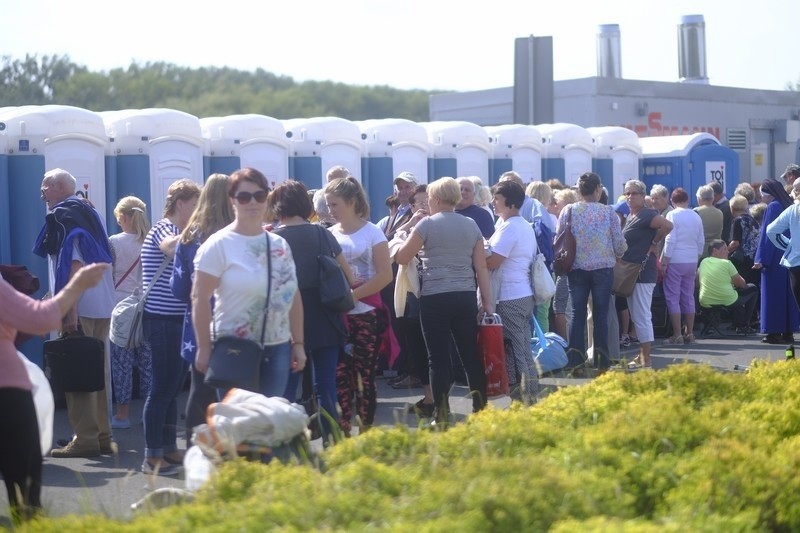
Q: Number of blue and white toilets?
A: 10